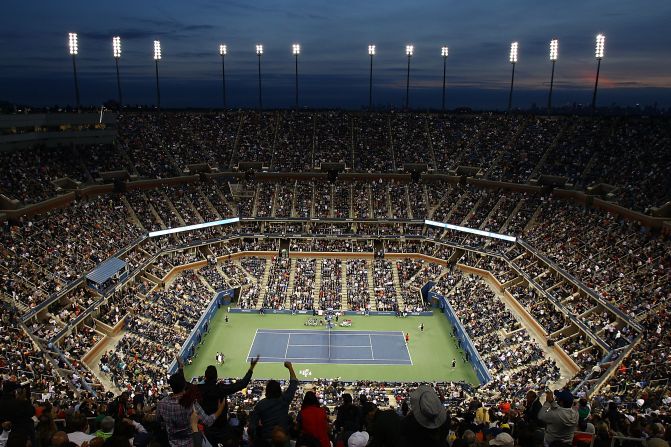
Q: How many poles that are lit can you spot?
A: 12